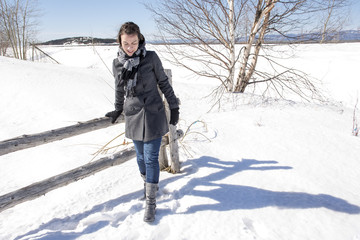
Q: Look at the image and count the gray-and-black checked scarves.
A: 1